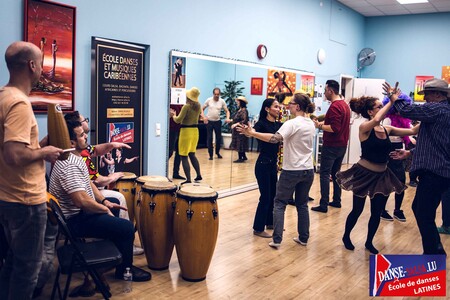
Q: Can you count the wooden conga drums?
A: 4